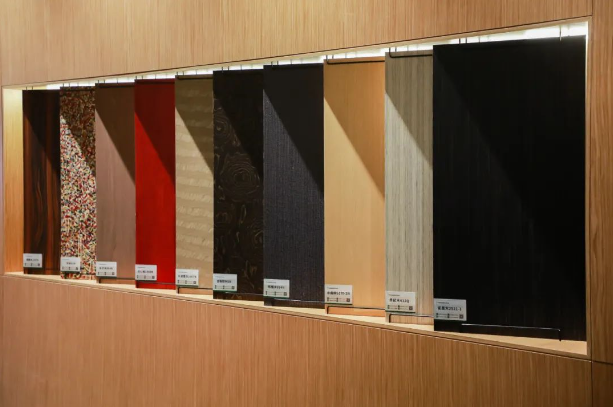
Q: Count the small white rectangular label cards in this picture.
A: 10